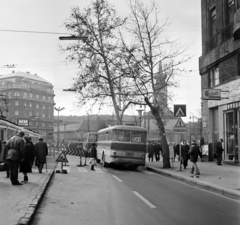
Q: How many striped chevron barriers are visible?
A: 1